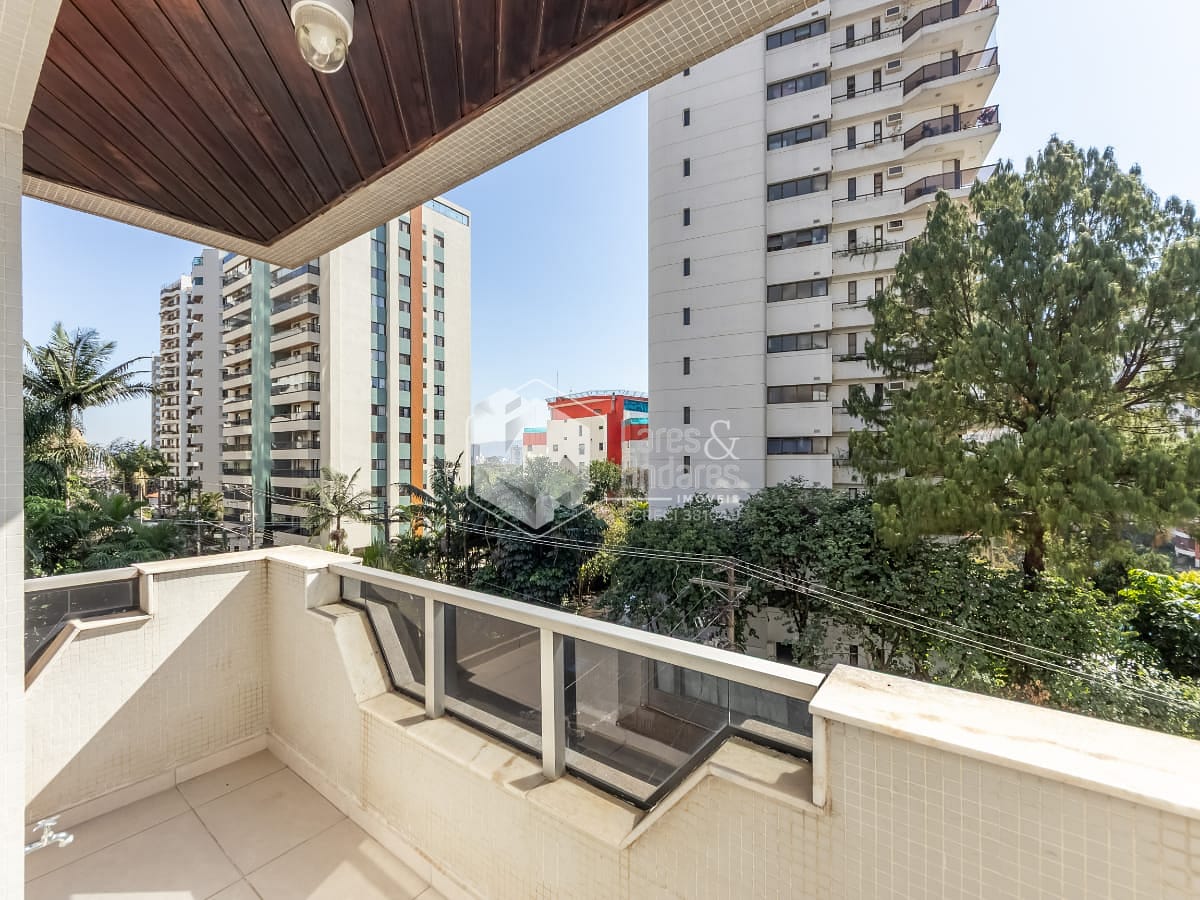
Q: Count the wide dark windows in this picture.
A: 9